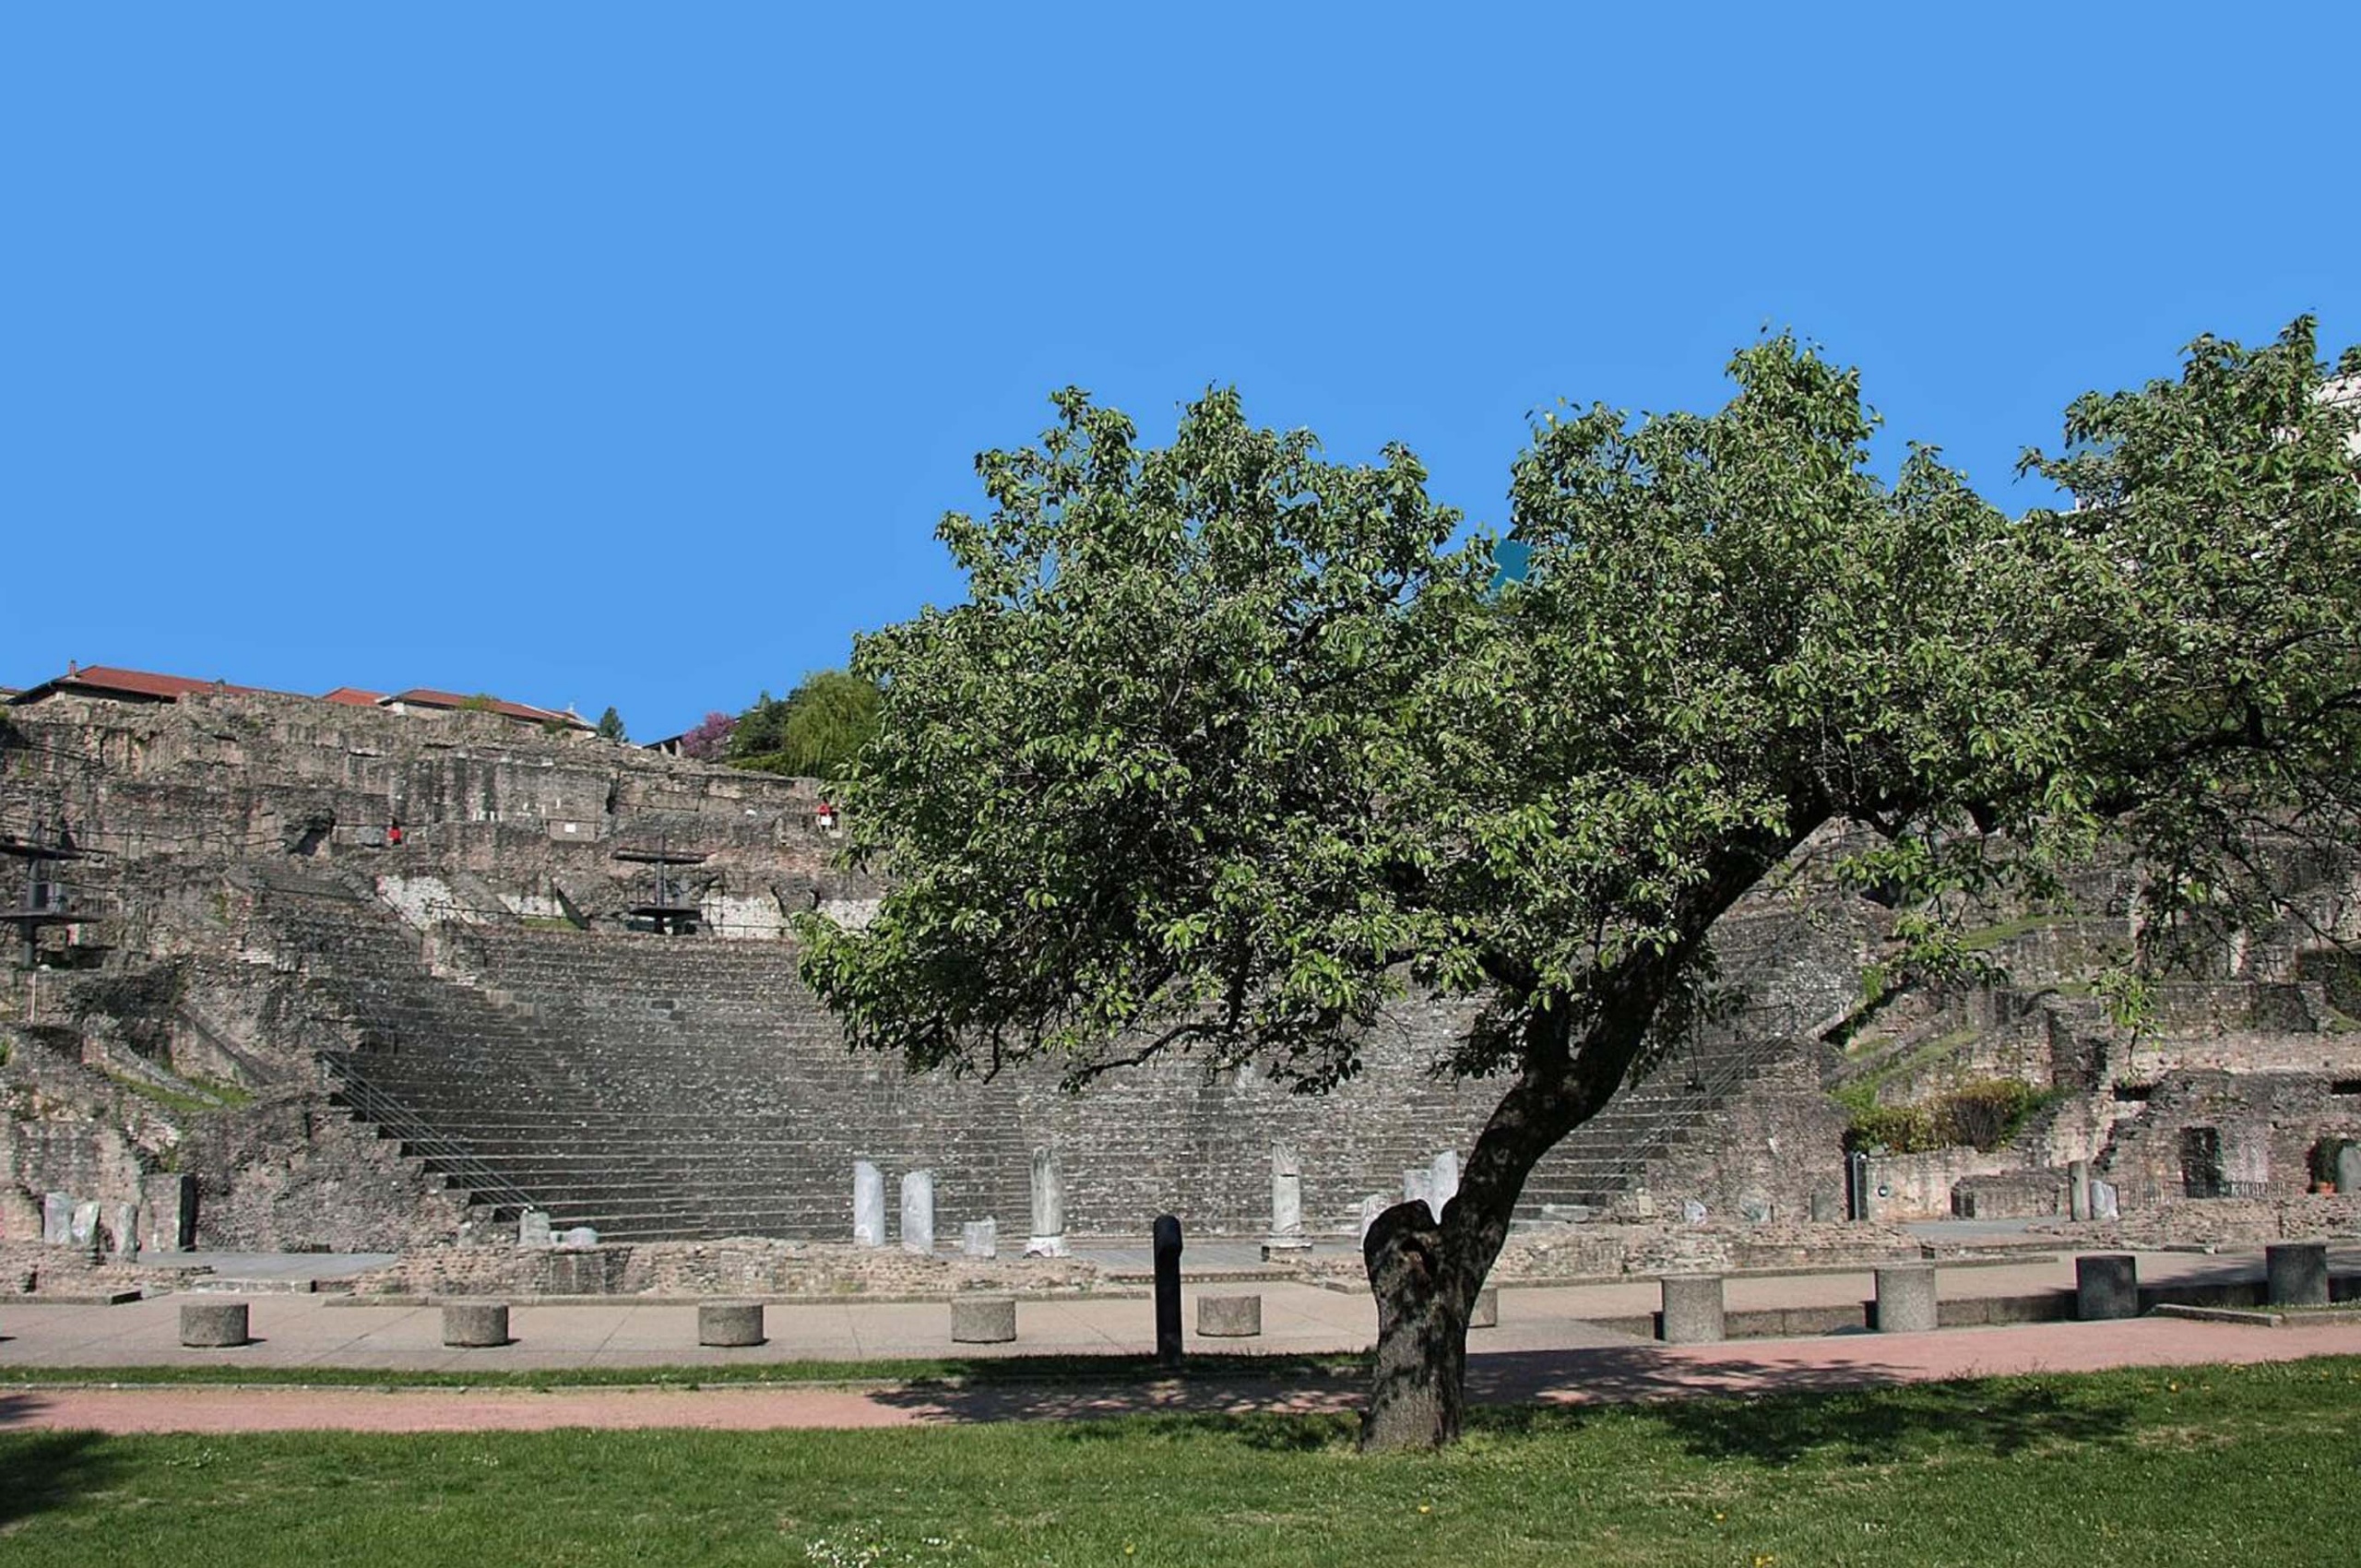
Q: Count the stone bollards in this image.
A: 10